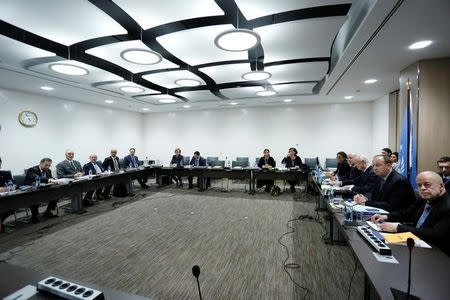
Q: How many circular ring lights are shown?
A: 8